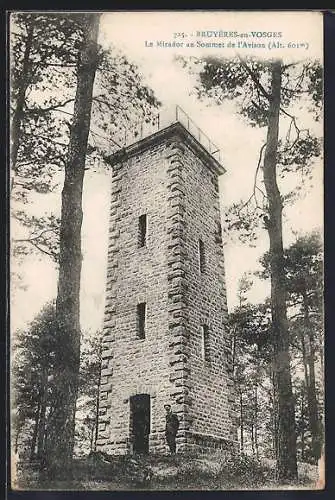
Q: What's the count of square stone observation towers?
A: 1